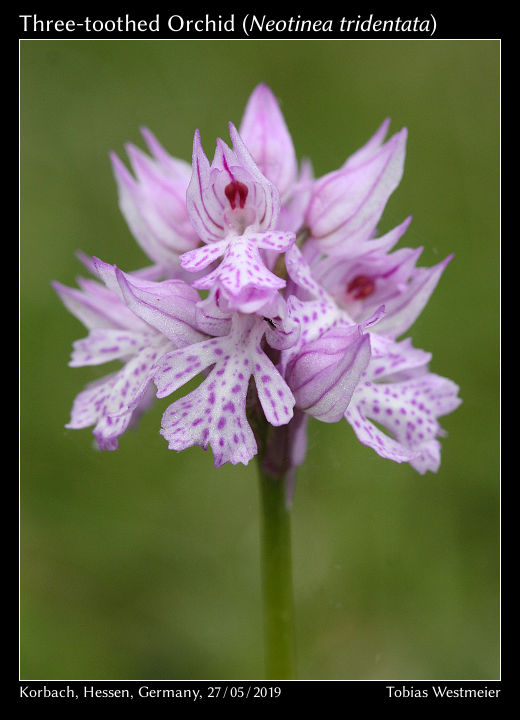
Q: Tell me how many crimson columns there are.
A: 2